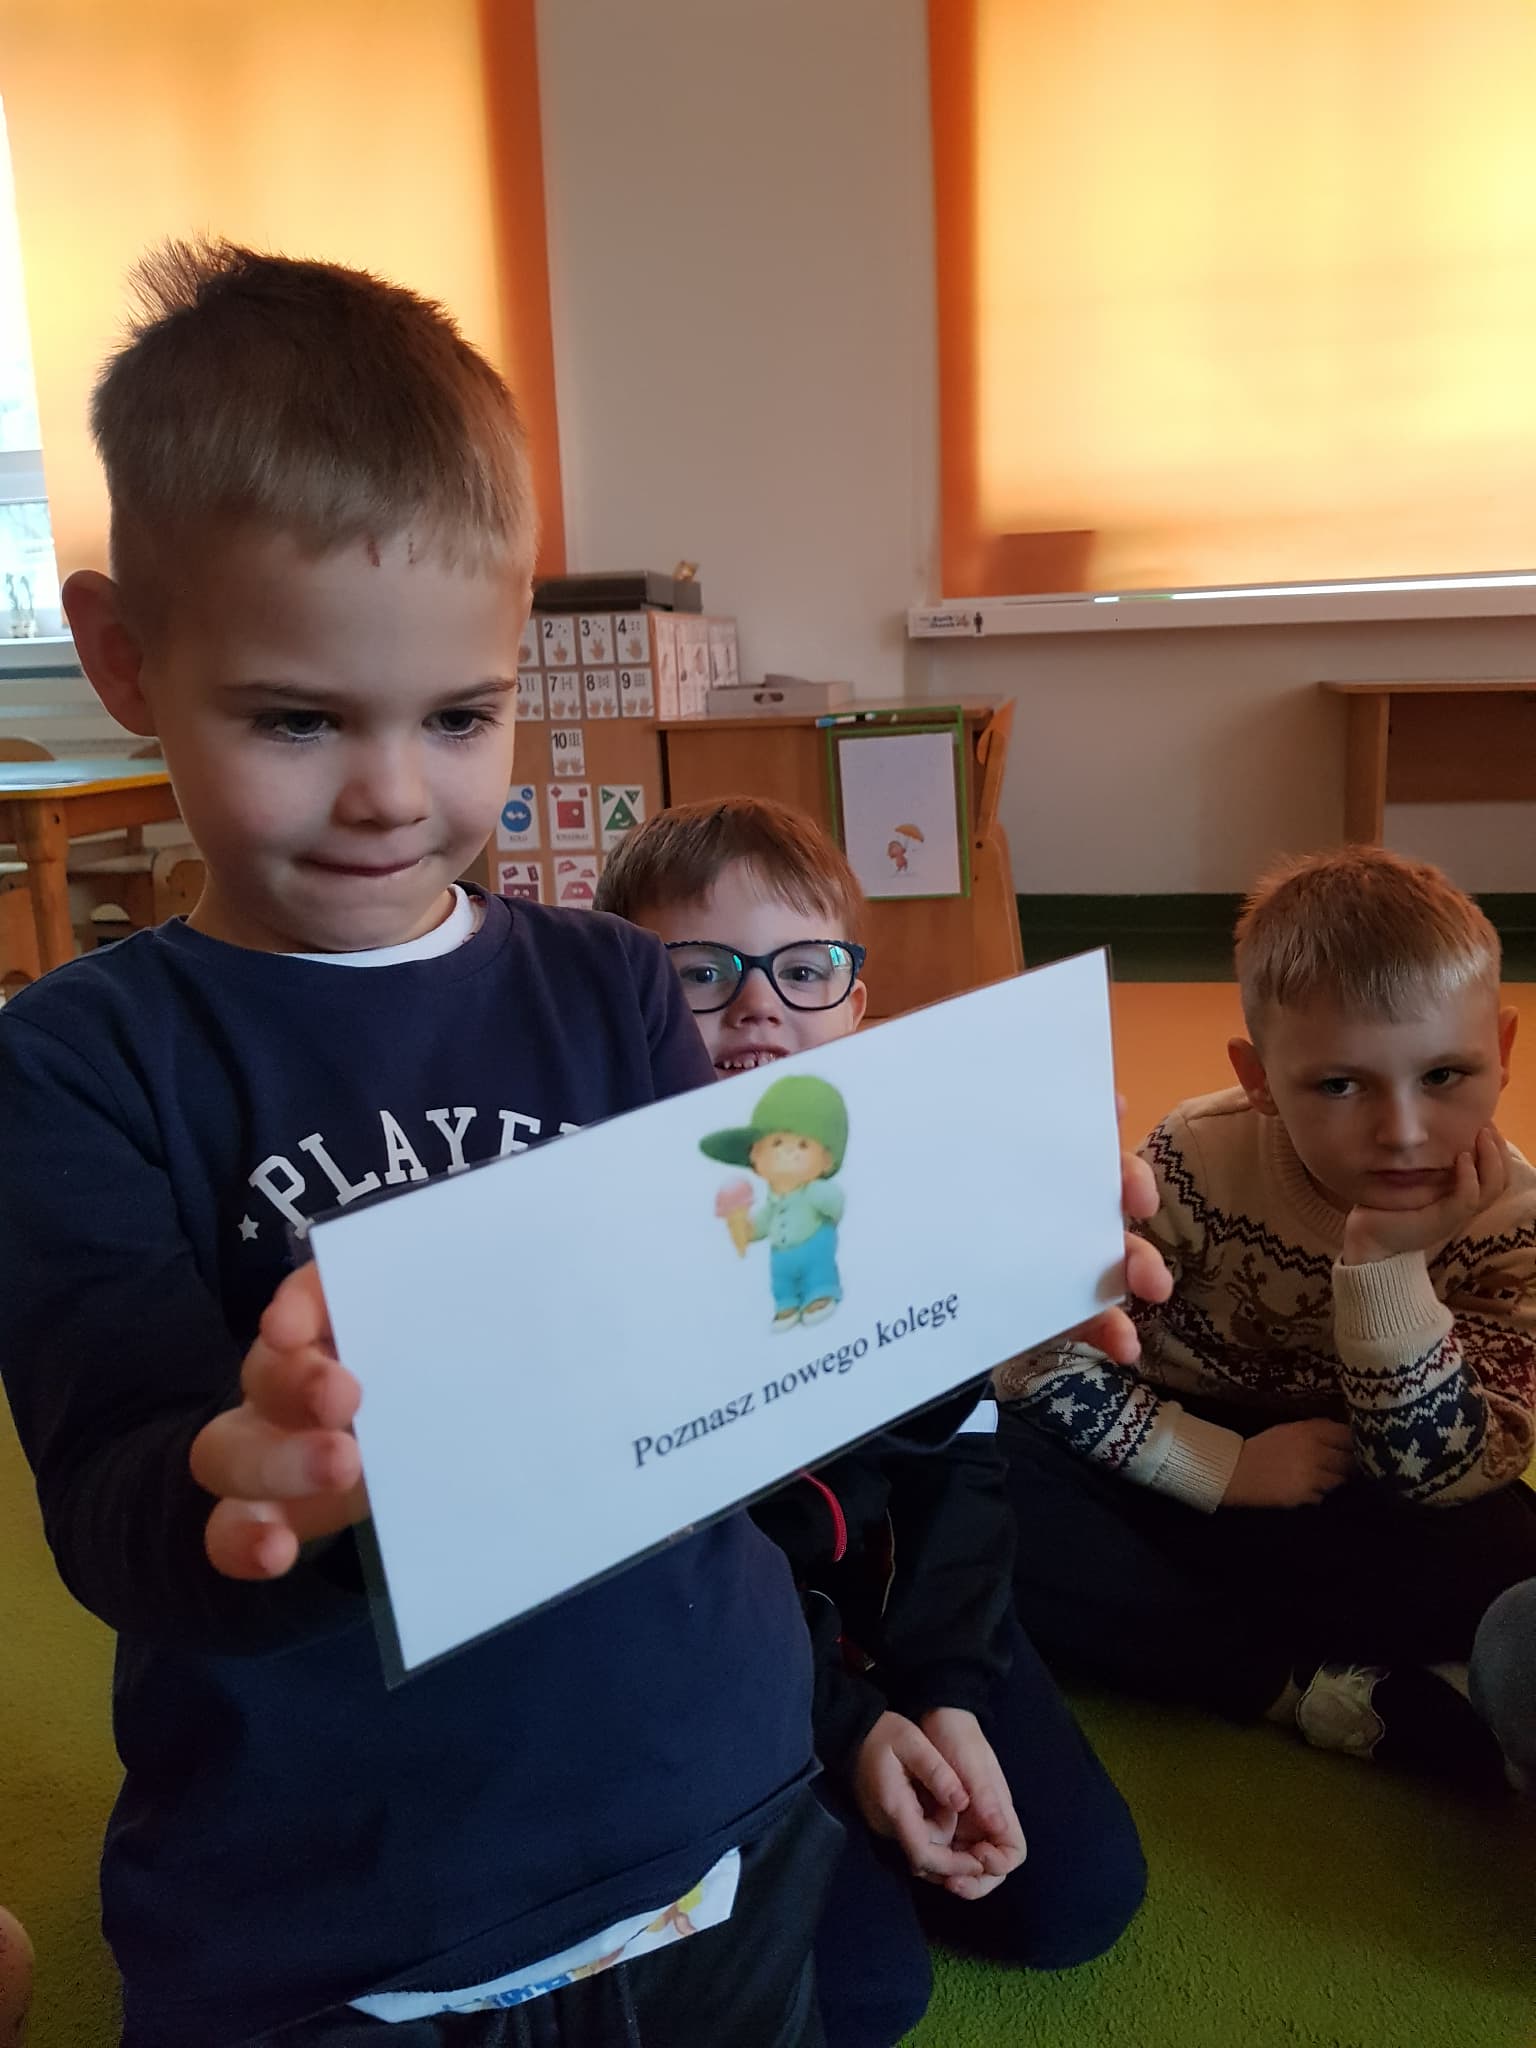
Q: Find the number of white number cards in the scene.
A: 9